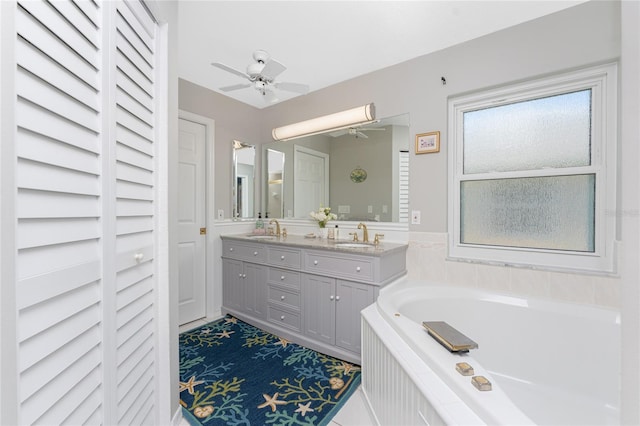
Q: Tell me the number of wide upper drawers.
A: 2